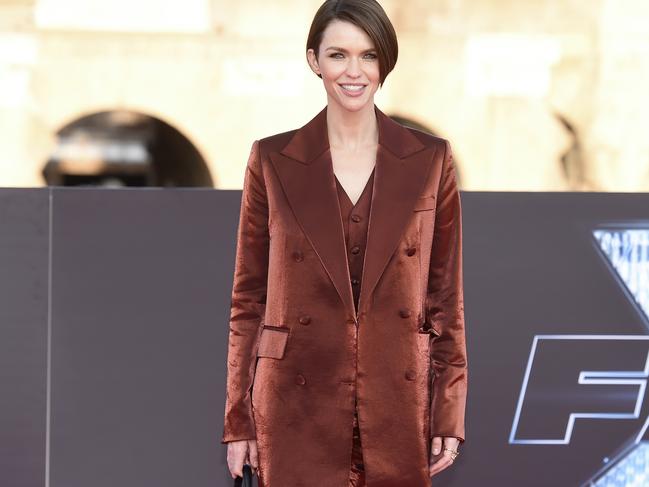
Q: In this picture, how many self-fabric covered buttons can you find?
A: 9